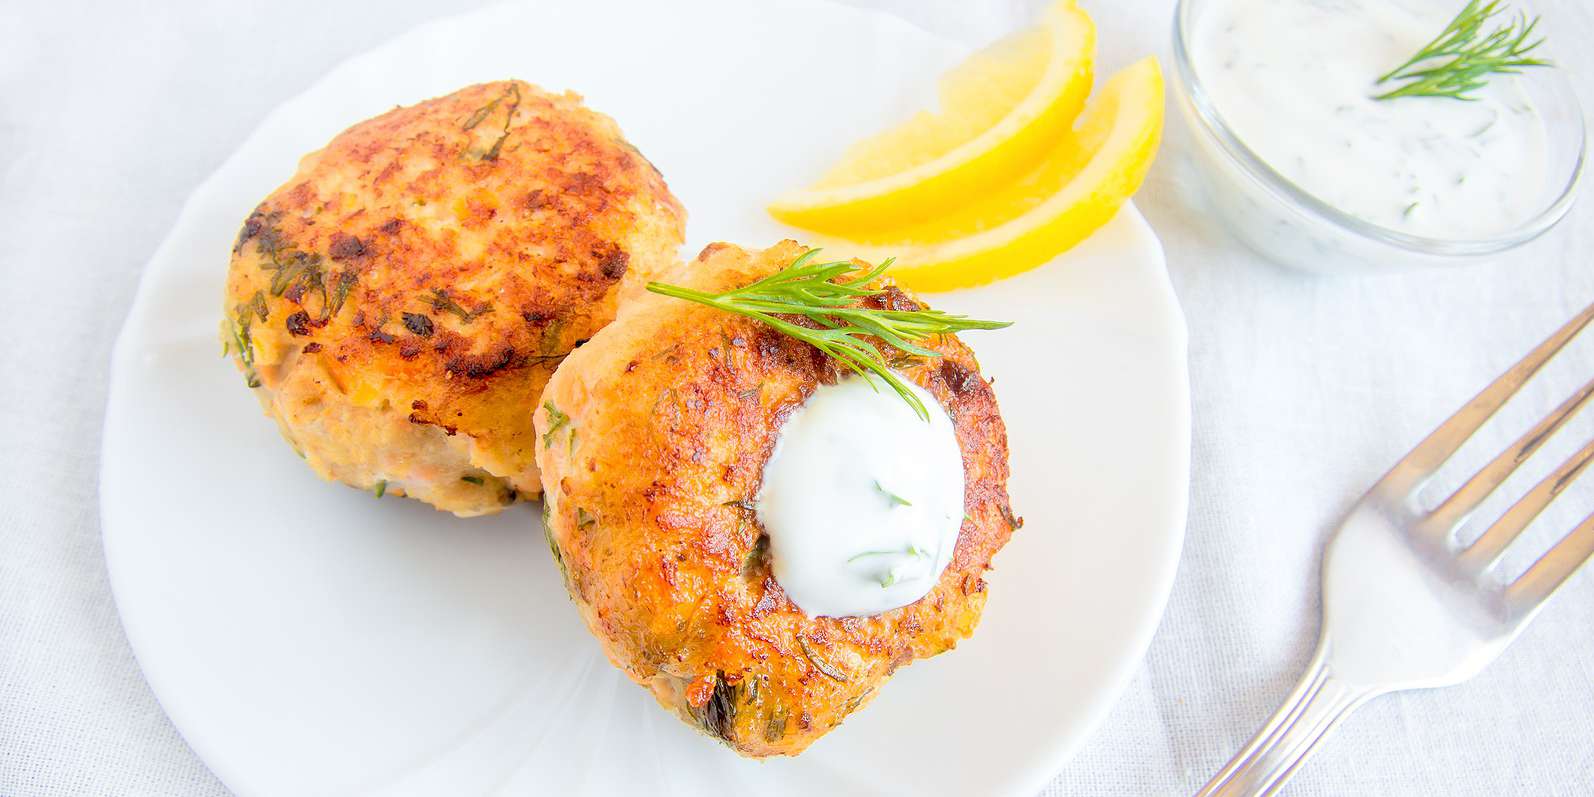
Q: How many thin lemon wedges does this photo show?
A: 2